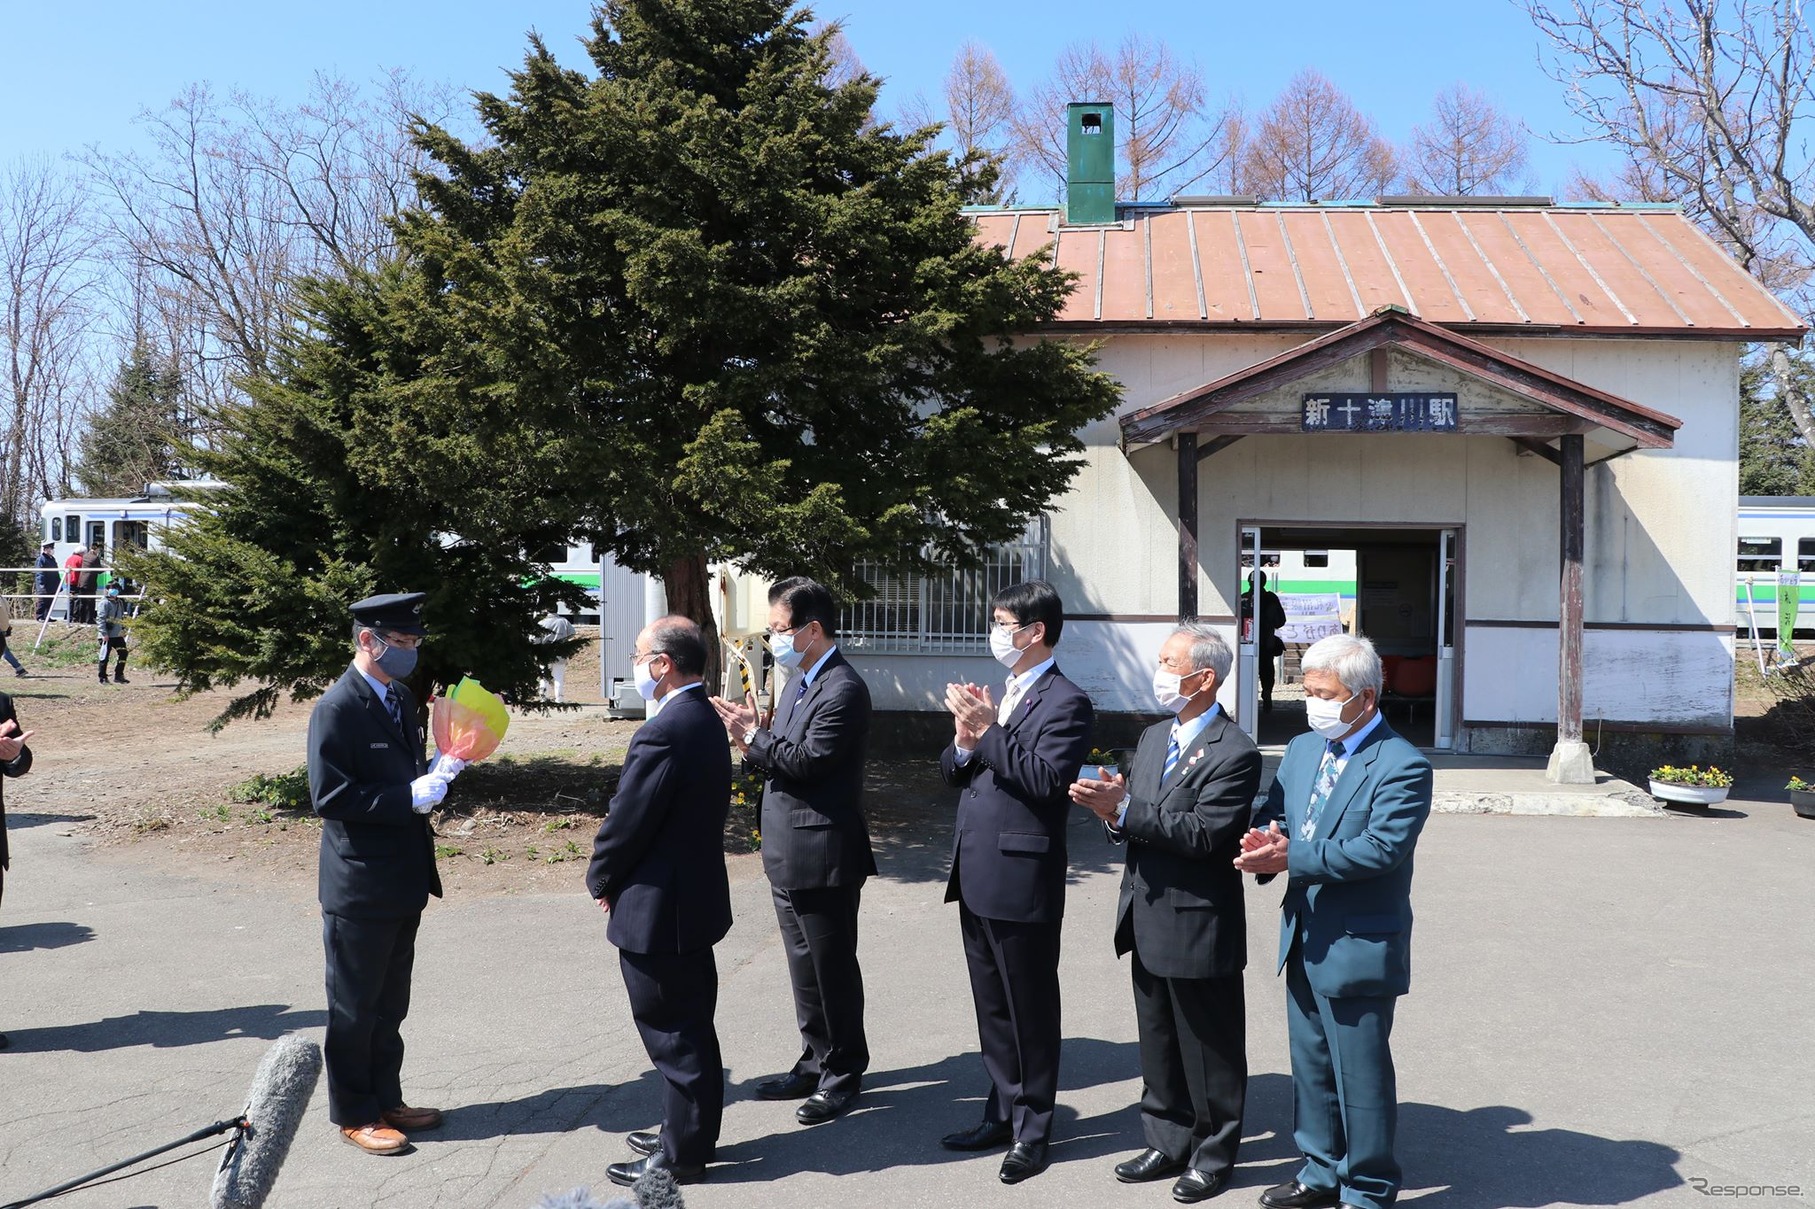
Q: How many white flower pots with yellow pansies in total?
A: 1